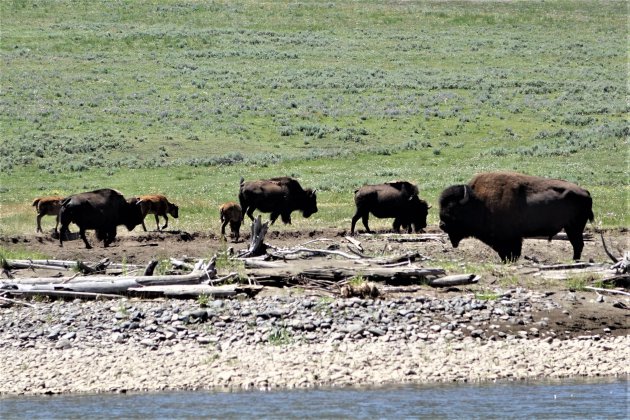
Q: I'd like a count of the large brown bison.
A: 4